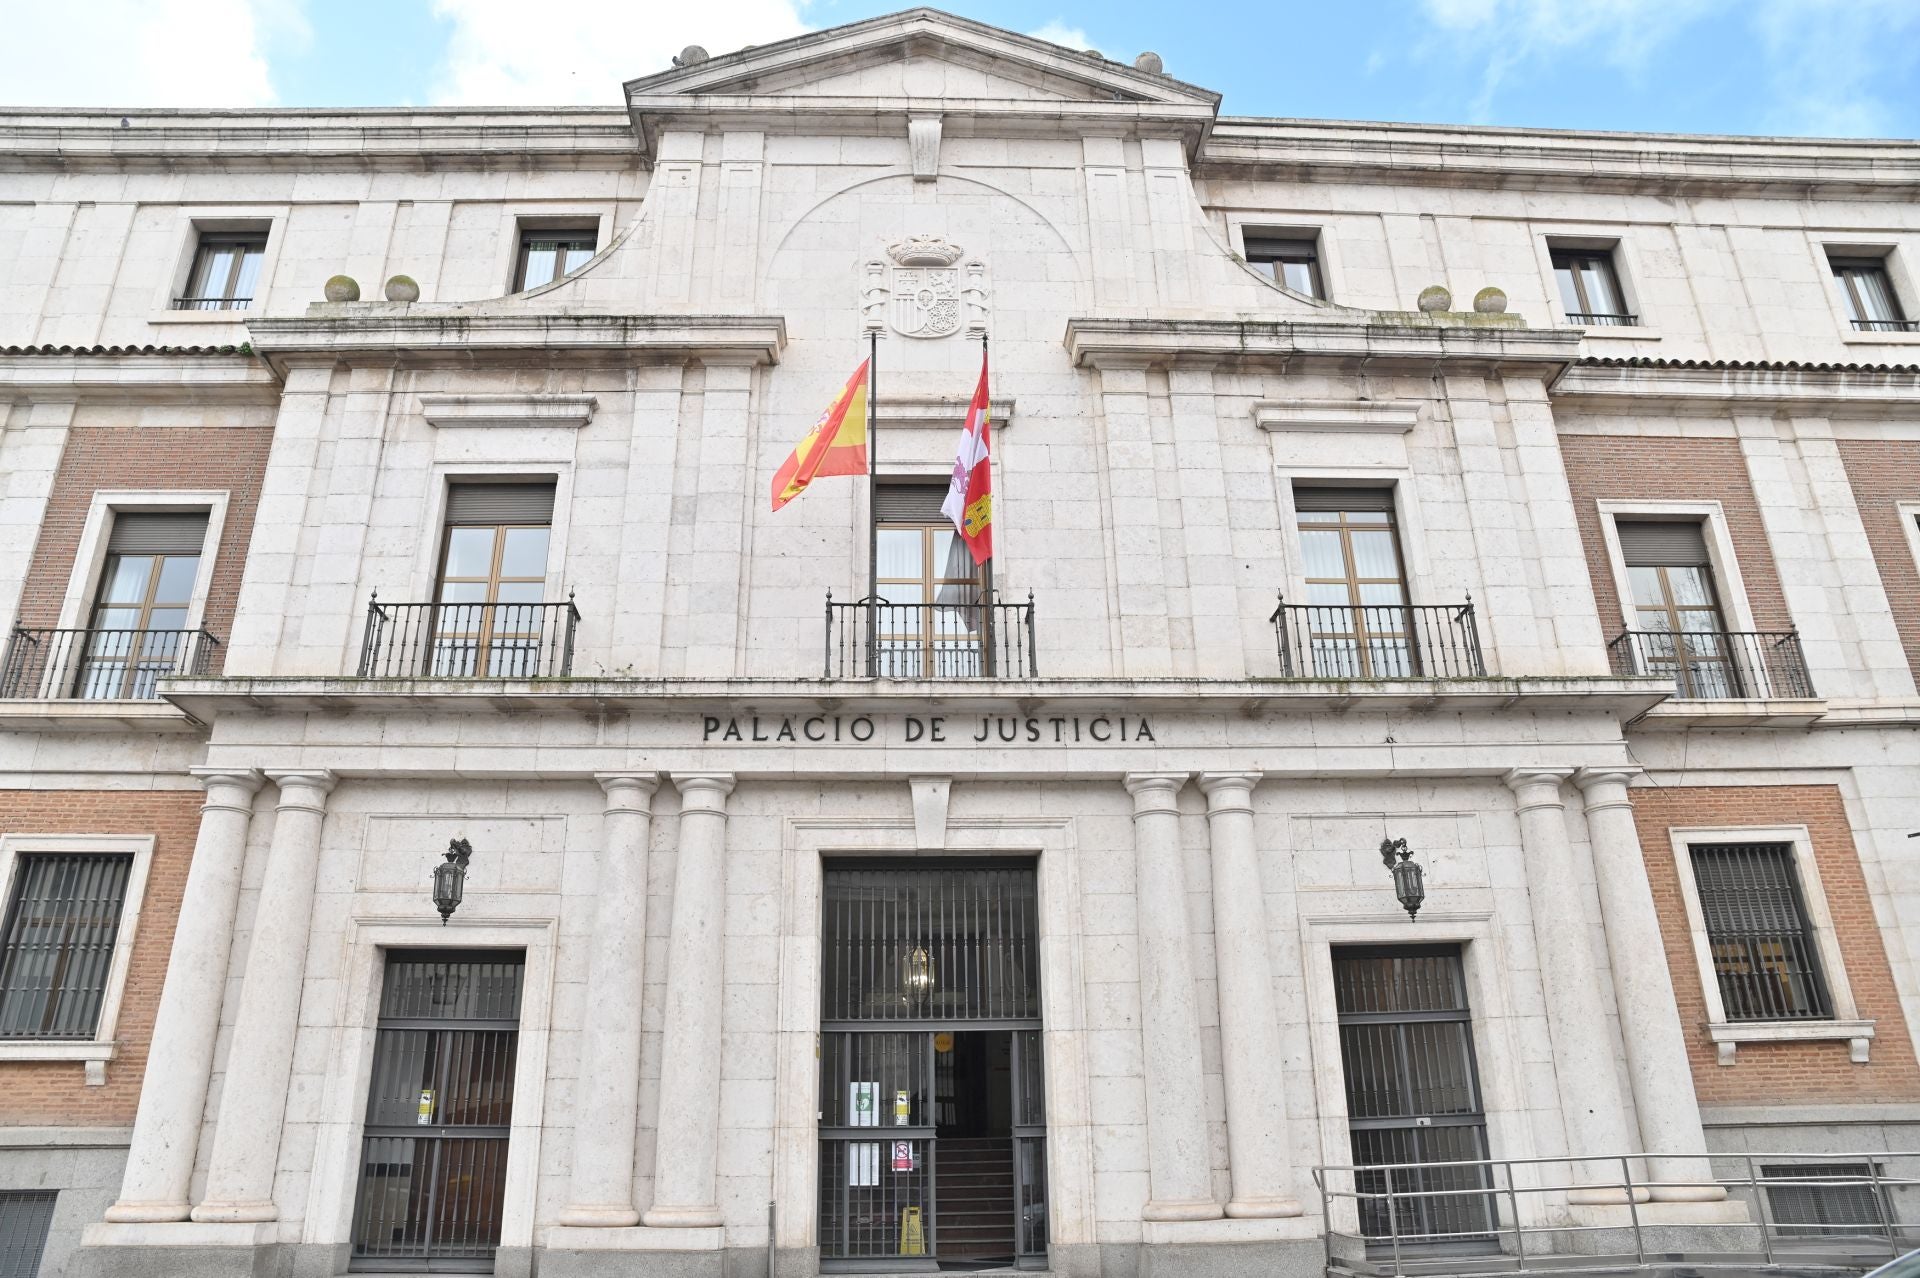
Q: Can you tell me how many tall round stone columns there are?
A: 8